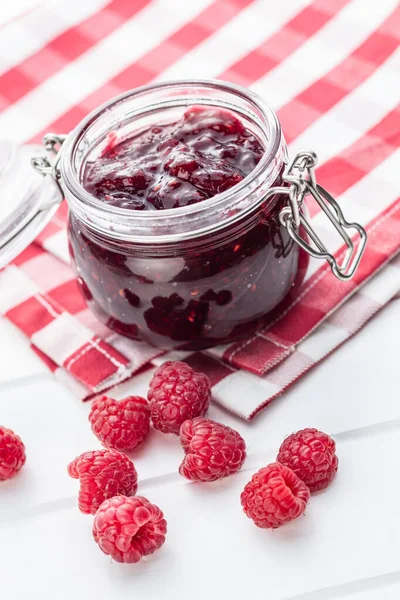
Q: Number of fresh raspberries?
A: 8